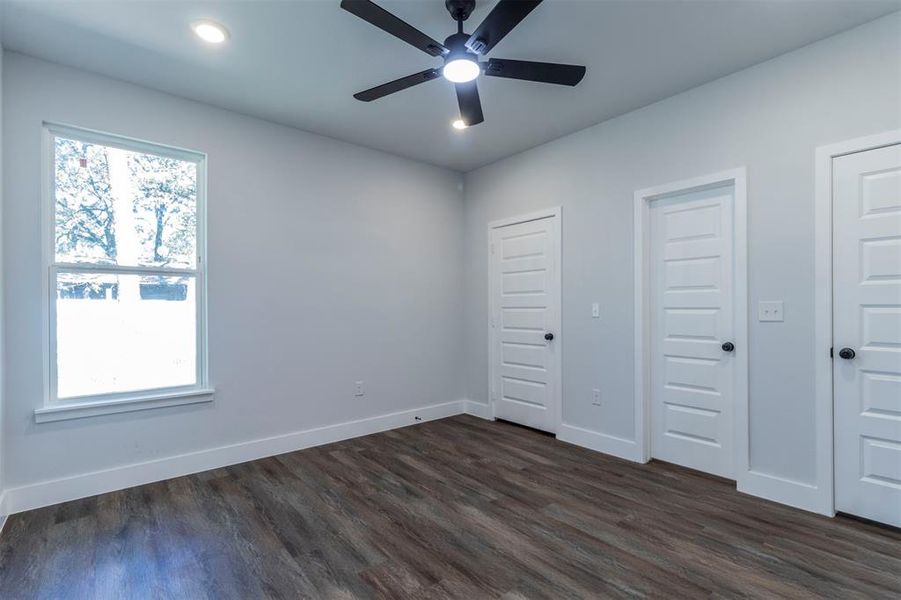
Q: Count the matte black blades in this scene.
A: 5